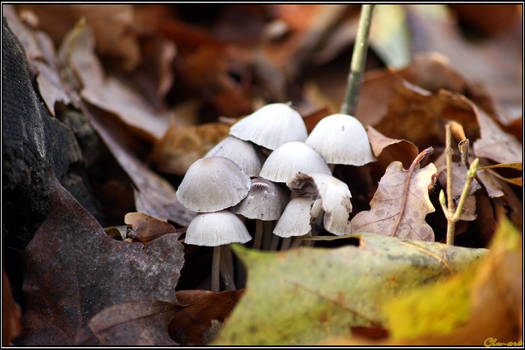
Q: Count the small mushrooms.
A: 9